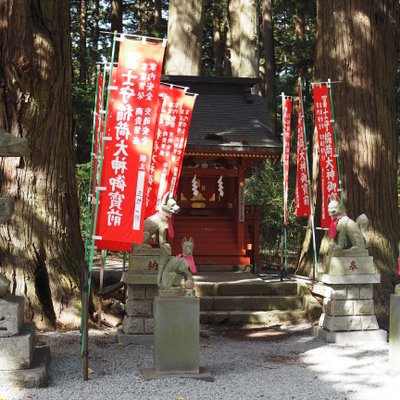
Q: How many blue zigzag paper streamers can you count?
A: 0